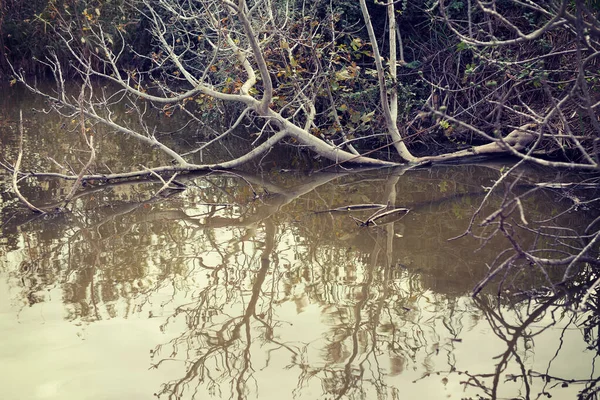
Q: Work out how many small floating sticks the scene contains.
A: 2